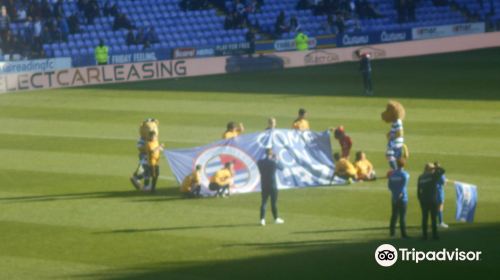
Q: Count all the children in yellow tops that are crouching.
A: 4